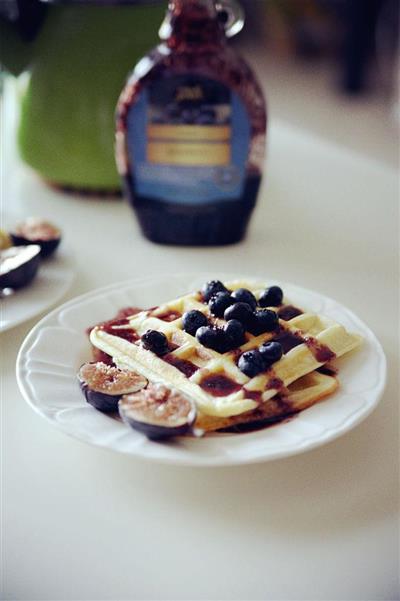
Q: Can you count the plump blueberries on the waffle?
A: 12